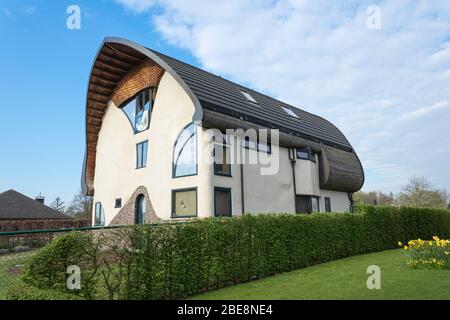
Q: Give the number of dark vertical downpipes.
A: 2